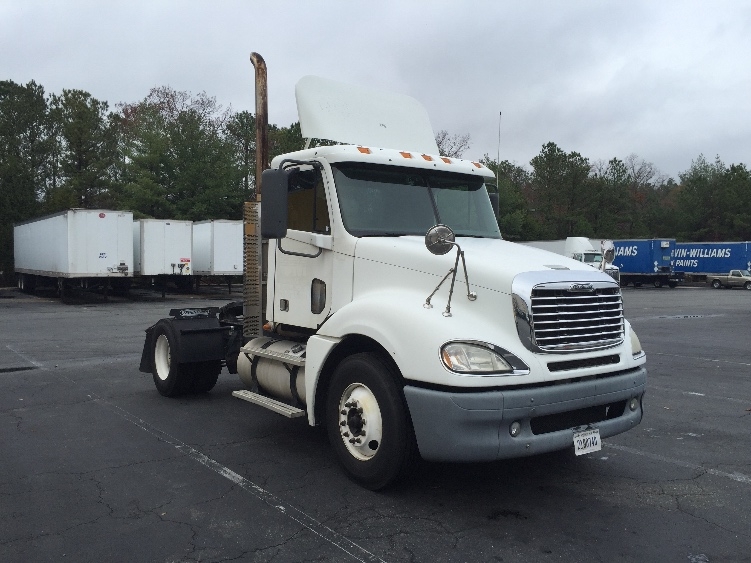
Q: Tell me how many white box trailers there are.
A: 3